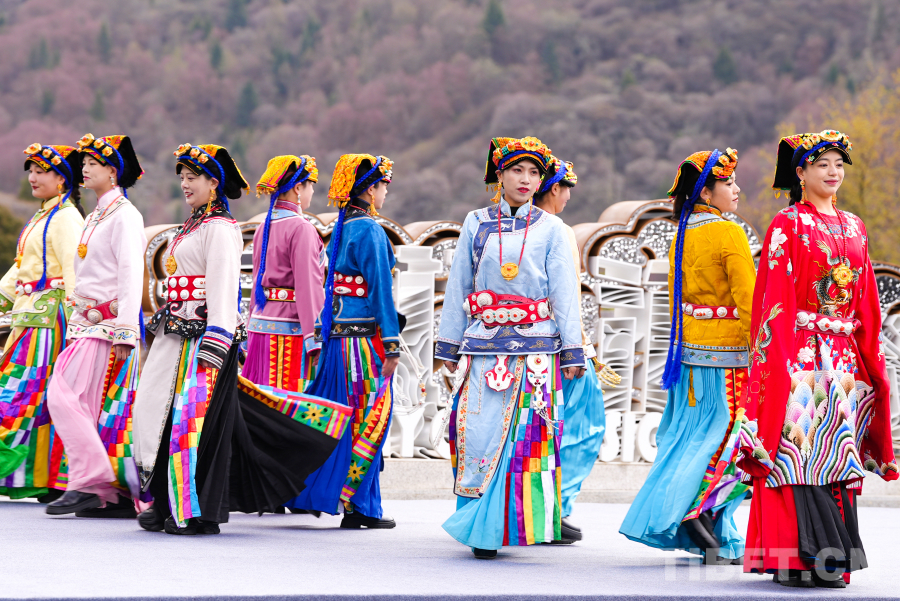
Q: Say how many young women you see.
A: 9